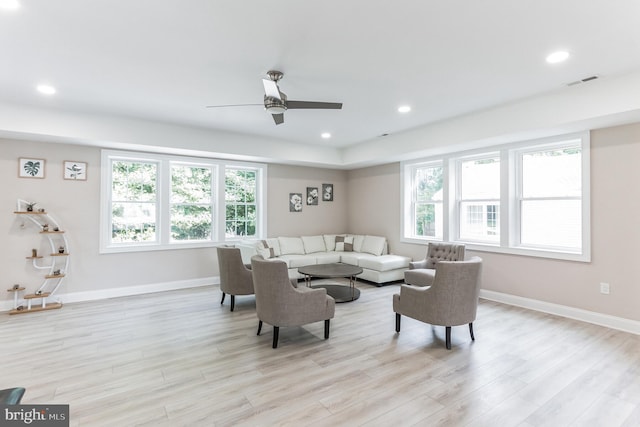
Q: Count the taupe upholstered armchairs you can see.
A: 4